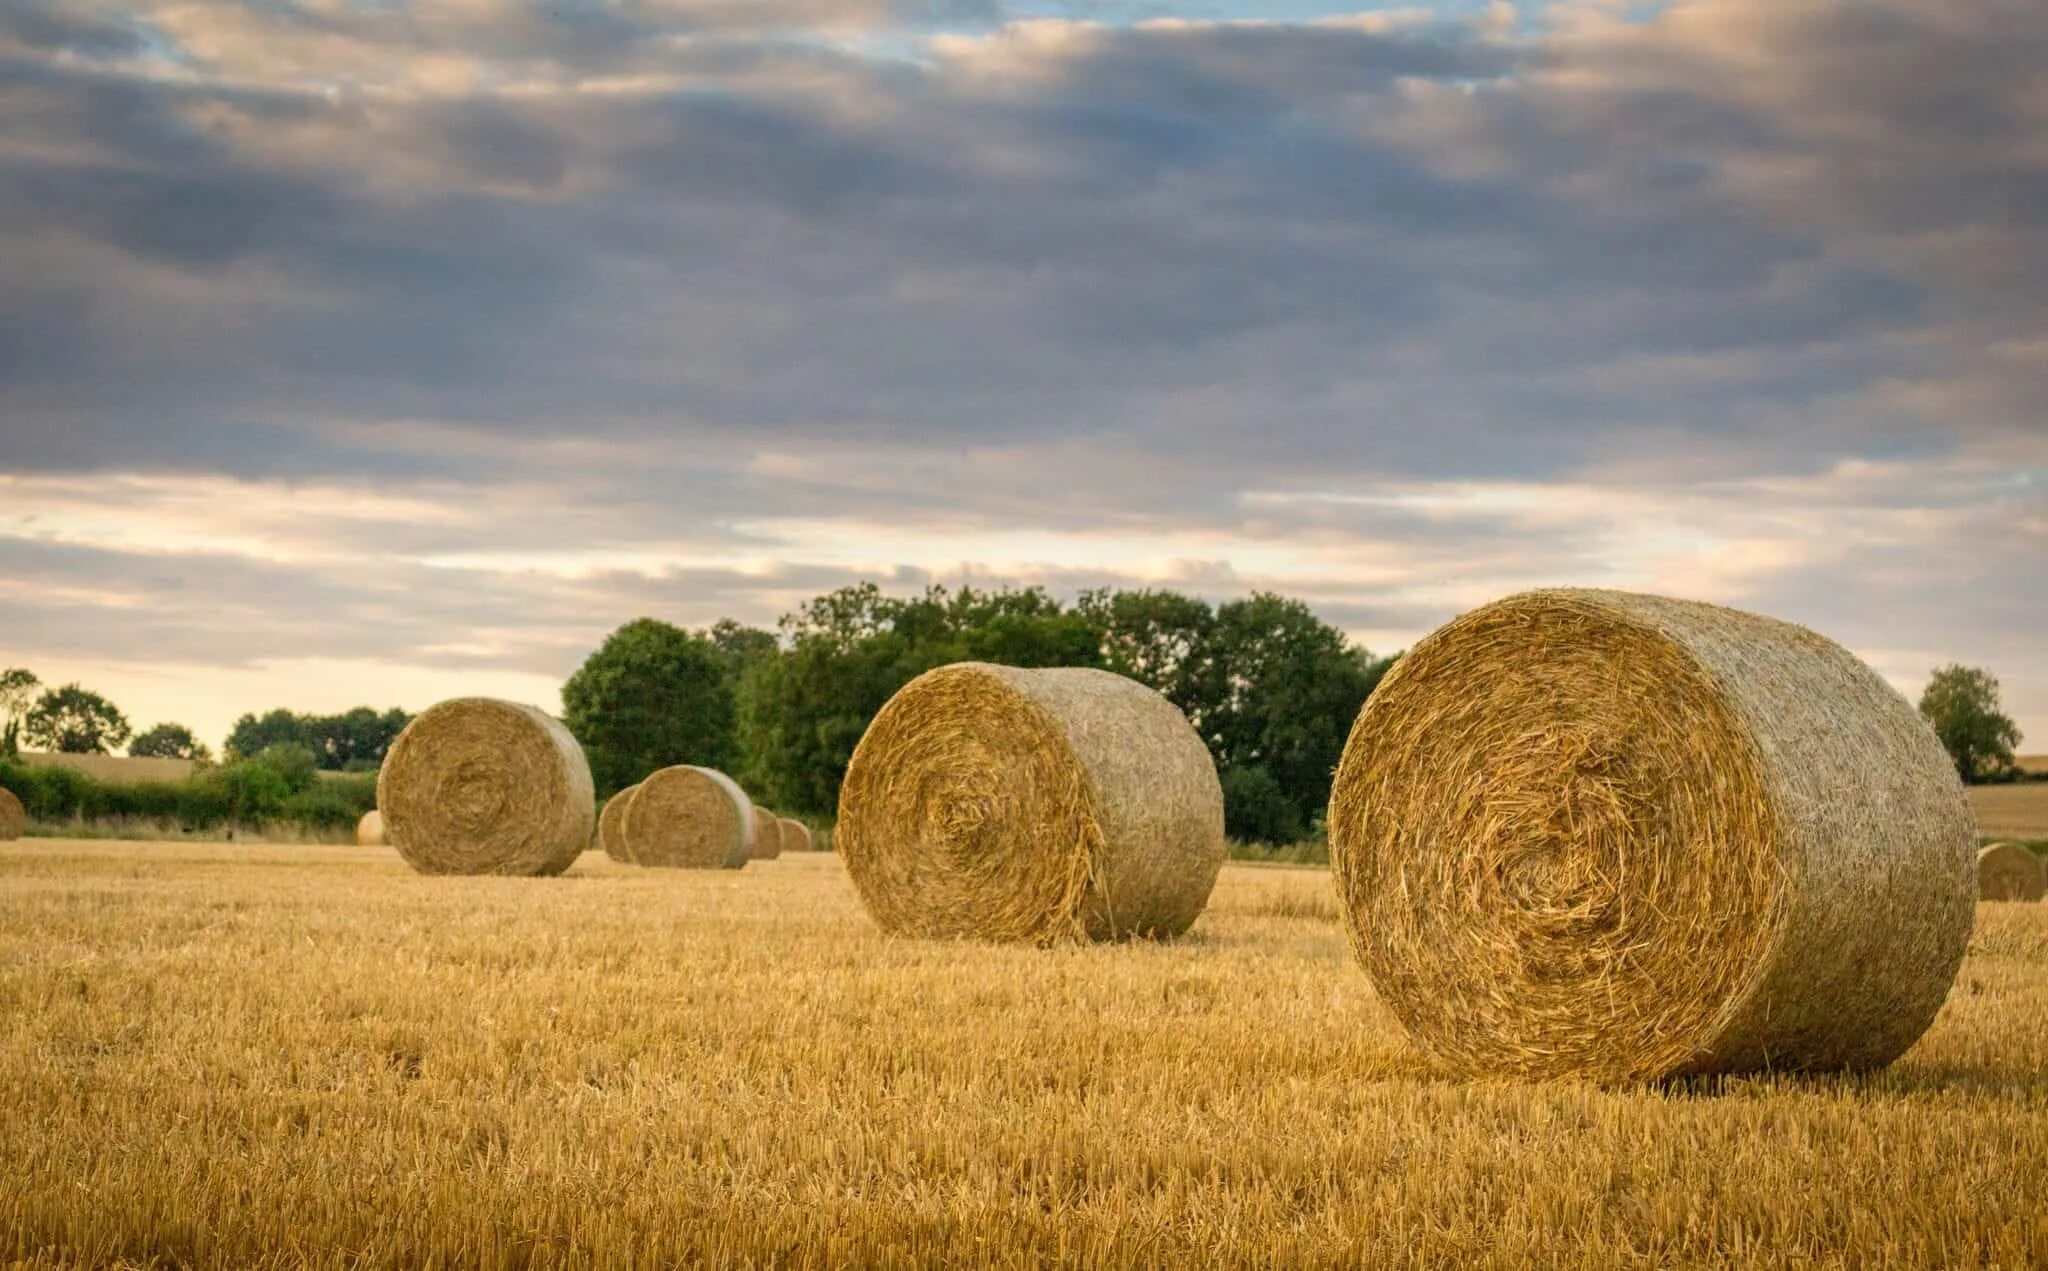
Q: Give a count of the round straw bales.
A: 10